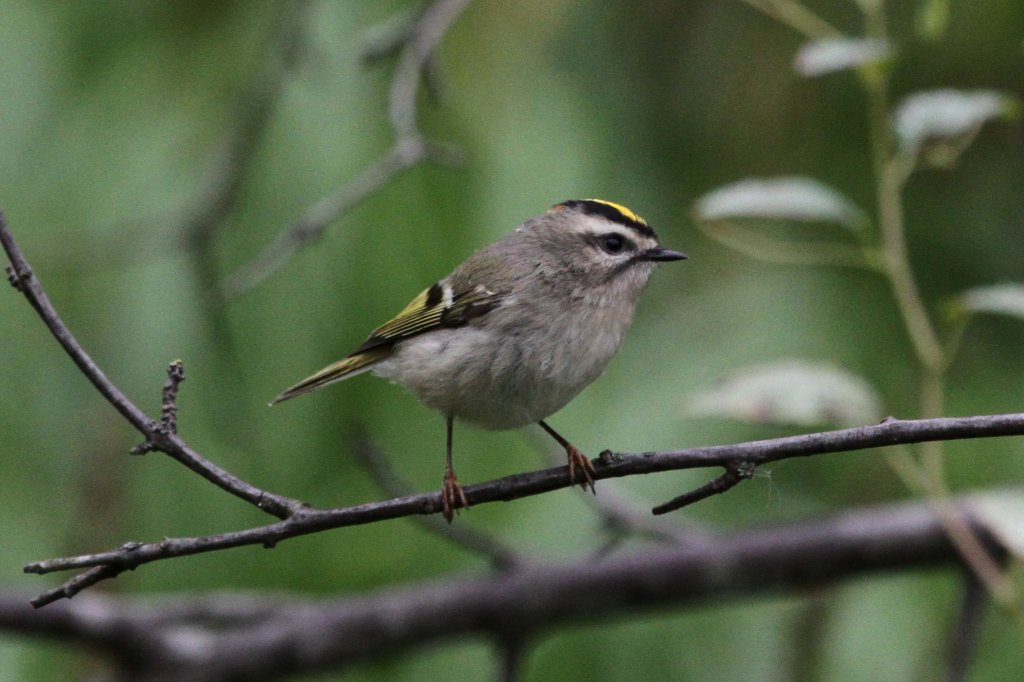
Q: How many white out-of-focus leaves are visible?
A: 6